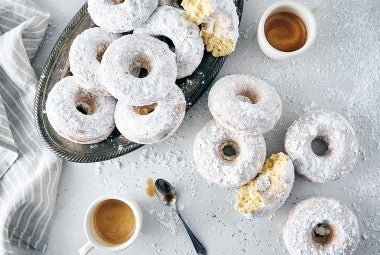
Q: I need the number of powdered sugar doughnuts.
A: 12